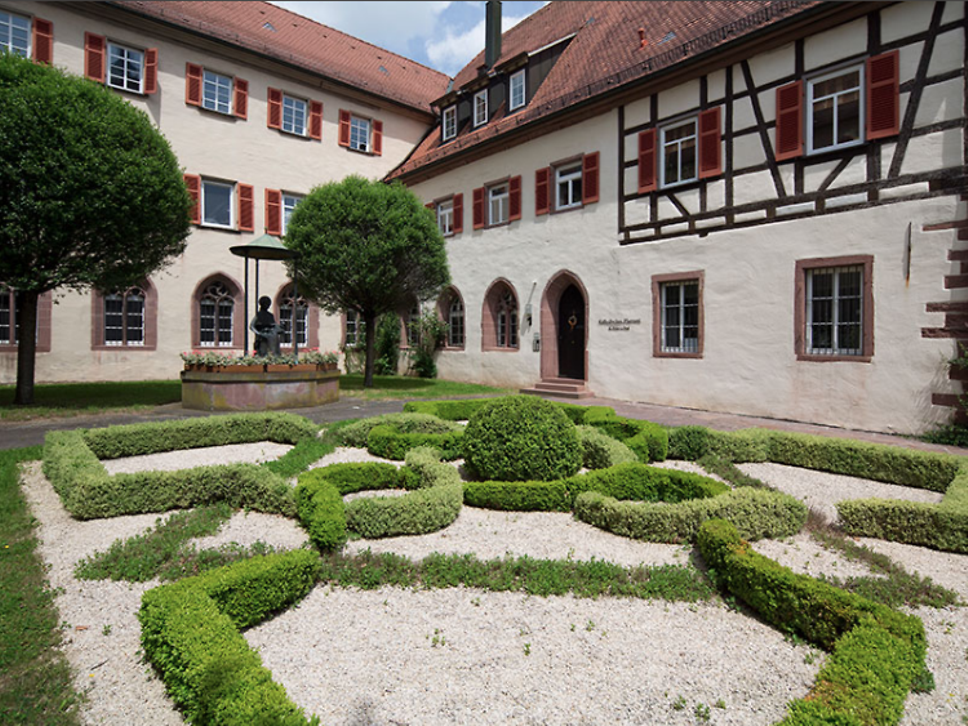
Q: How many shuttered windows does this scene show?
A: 12